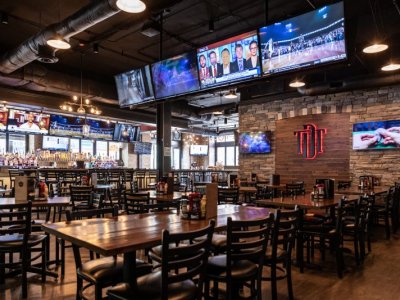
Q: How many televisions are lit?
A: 14